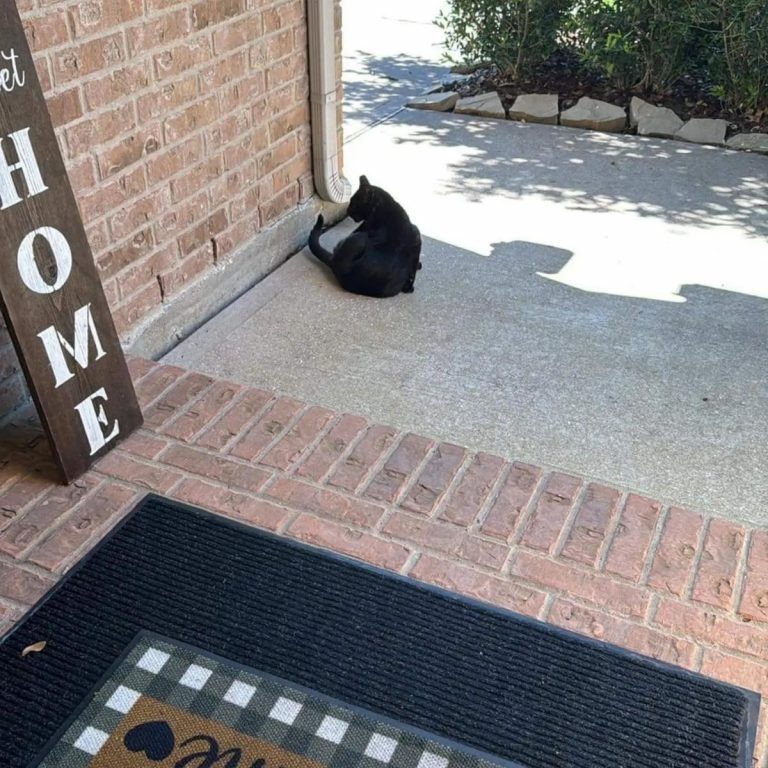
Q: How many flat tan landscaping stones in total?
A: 7